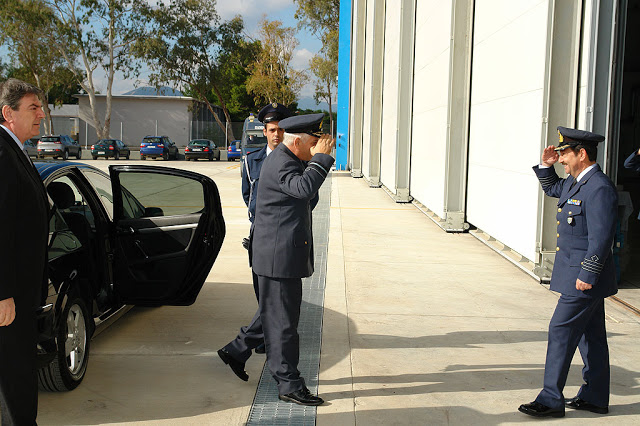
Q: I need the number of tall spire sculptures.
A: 0